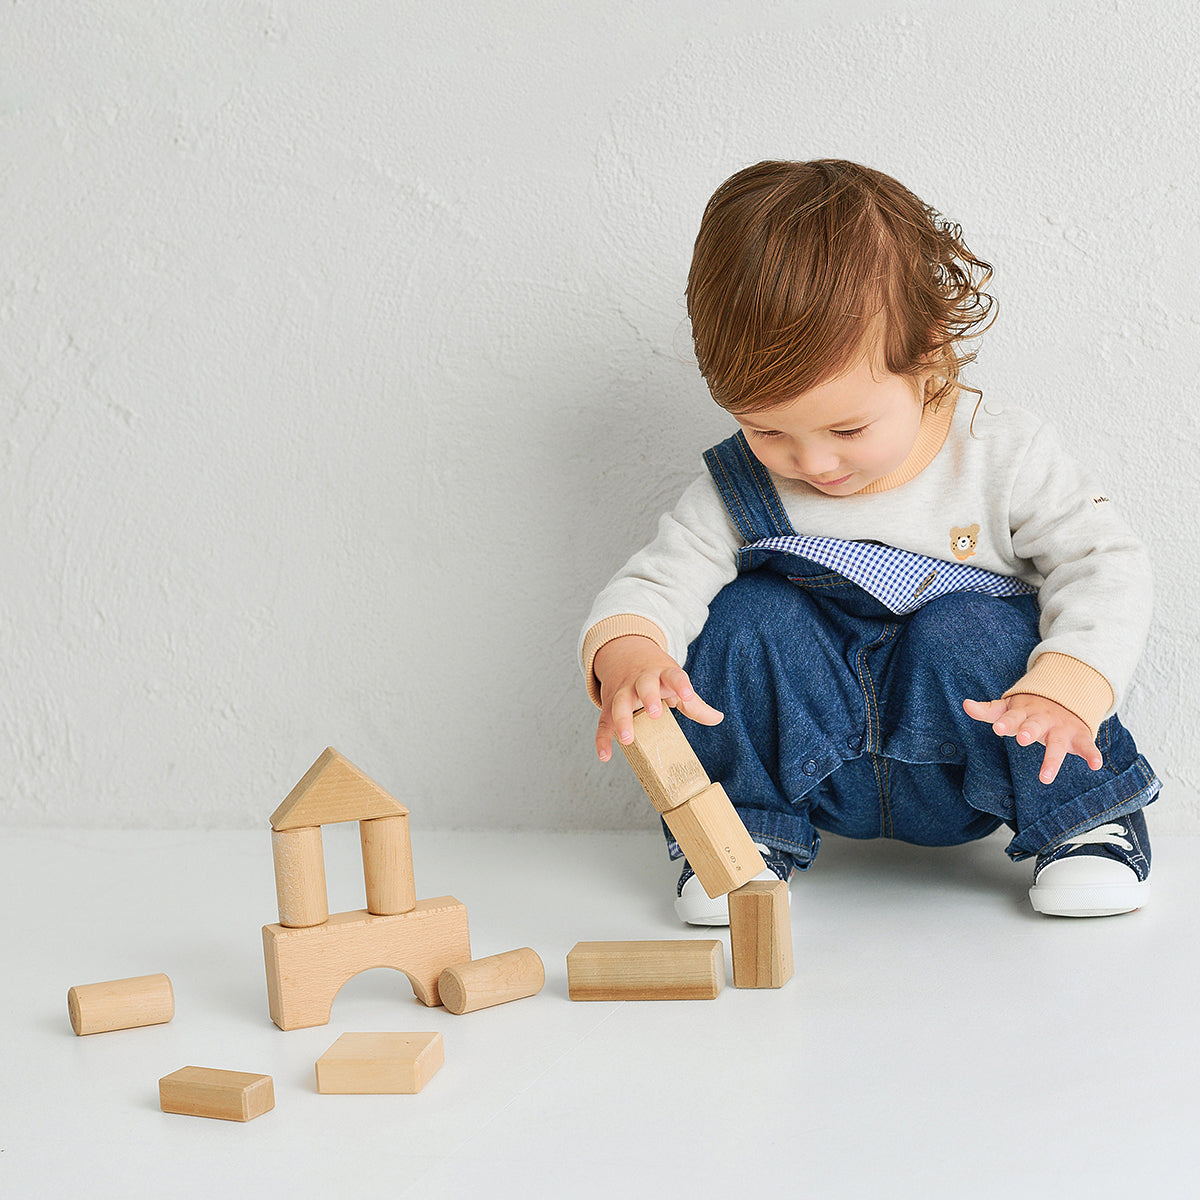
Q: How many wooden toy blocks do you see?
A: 12